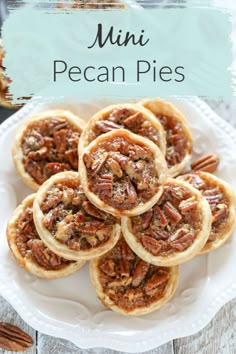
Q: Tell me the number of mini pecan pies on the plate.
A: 9